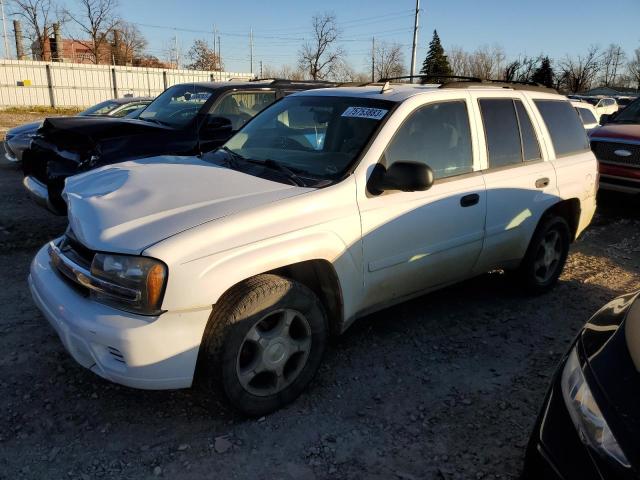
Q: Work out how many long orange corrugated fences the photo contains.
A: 0